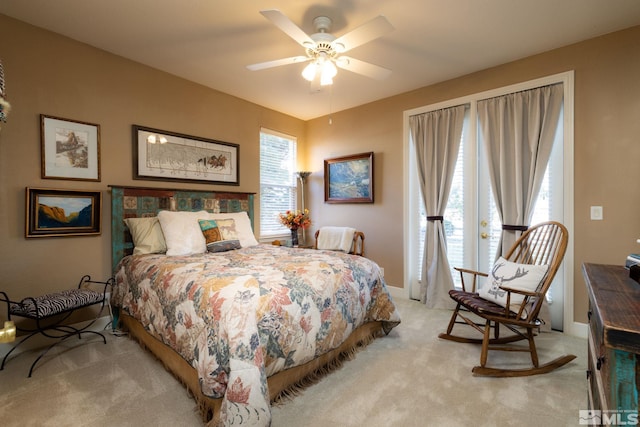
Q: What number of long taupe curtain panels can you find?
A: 2